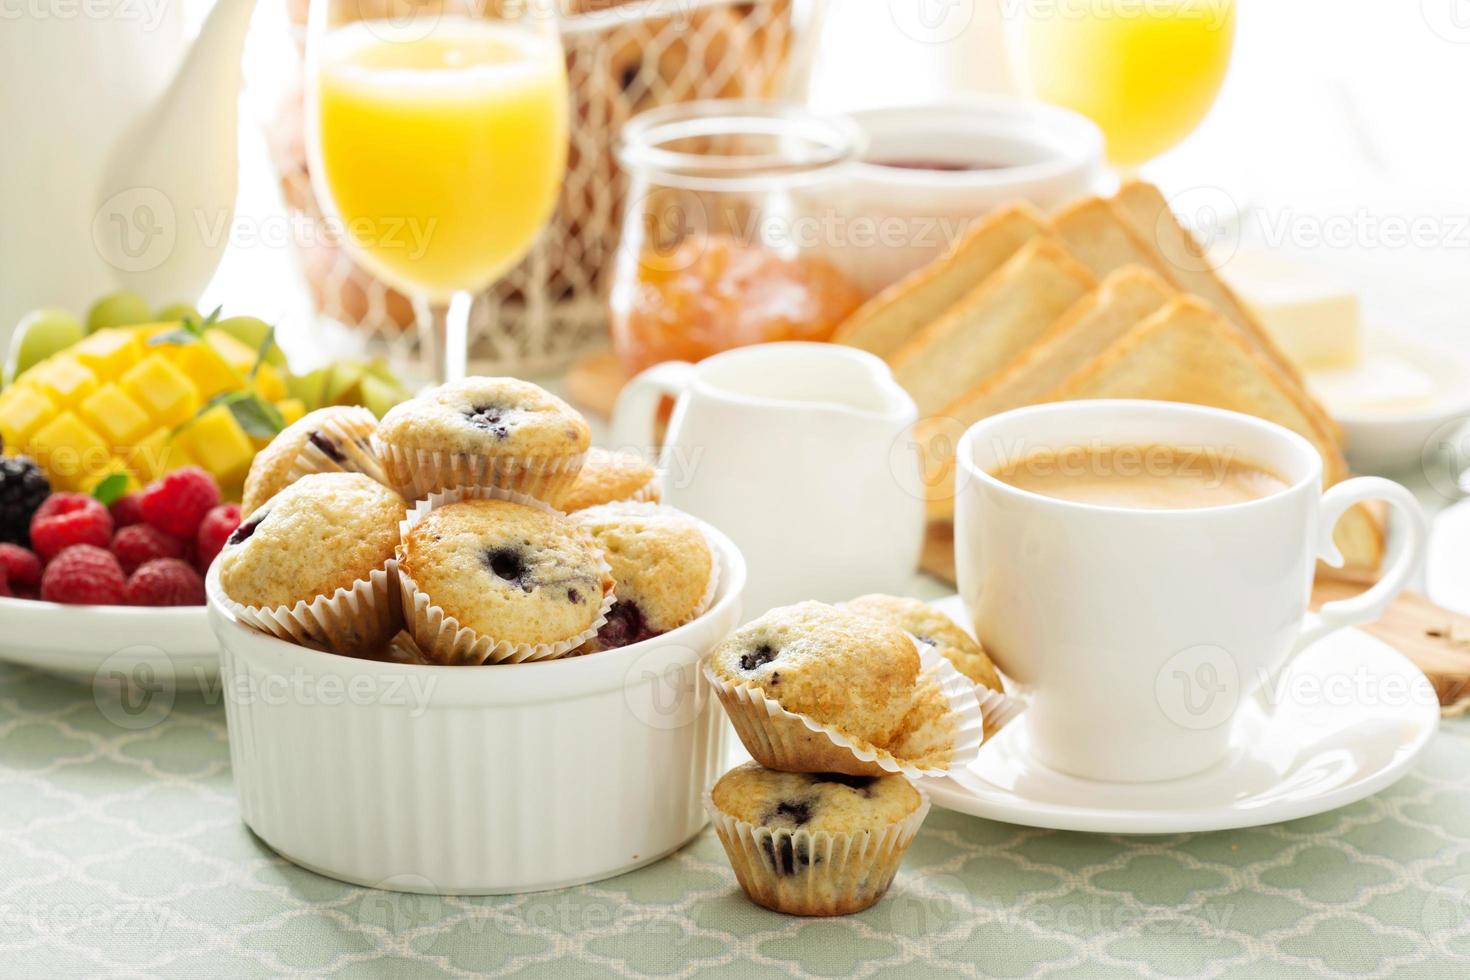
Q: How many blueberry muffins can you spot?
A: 9